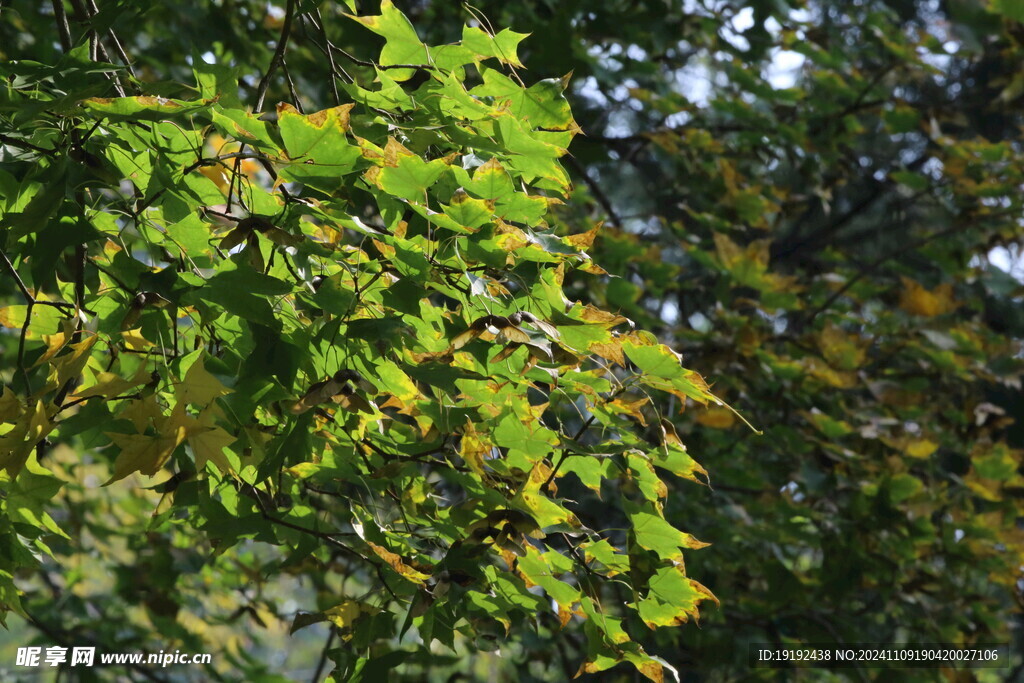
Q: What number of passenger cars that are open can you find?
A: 0